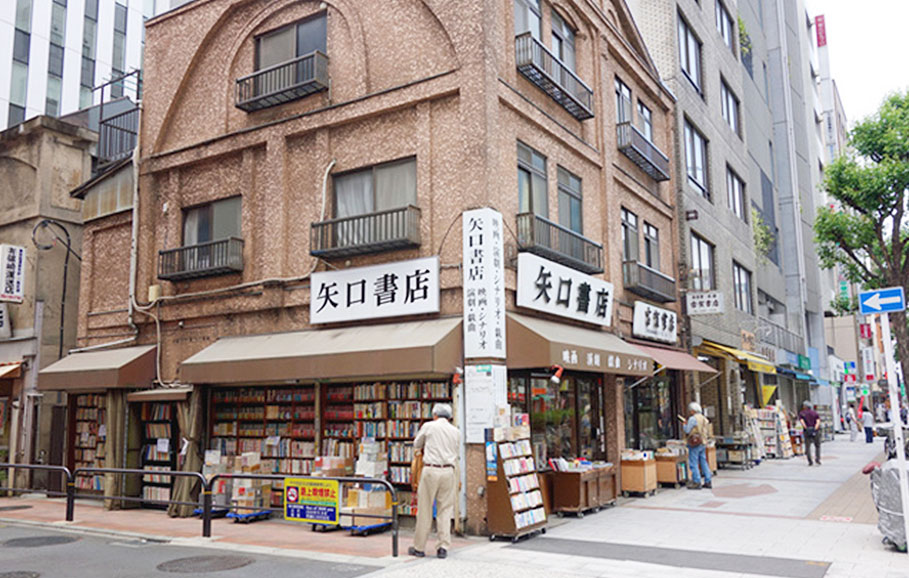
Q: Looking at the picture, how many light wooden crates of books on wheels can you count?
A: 3